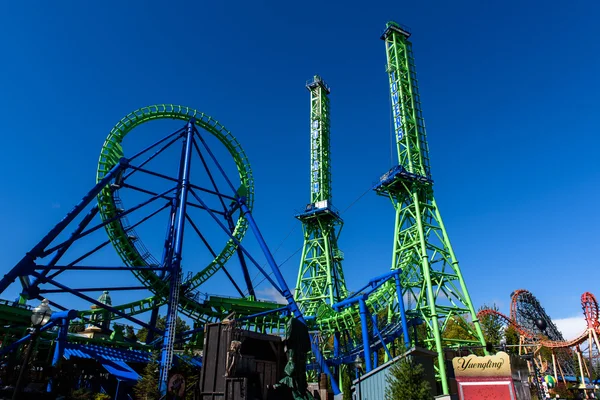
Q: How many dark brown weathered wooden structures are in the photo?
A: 1